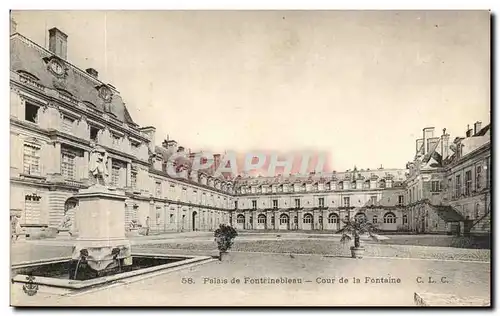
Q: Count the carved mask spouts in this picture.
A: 2